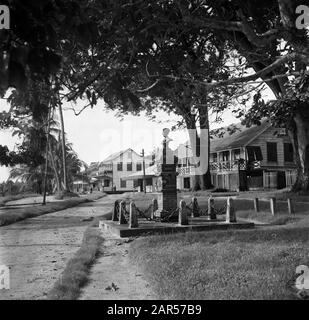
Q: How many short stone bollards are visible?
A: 8